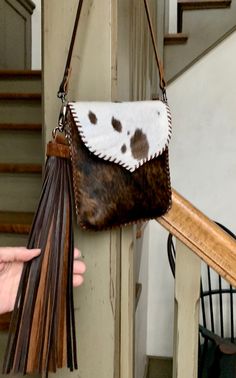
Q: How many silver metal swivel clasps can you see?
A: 2